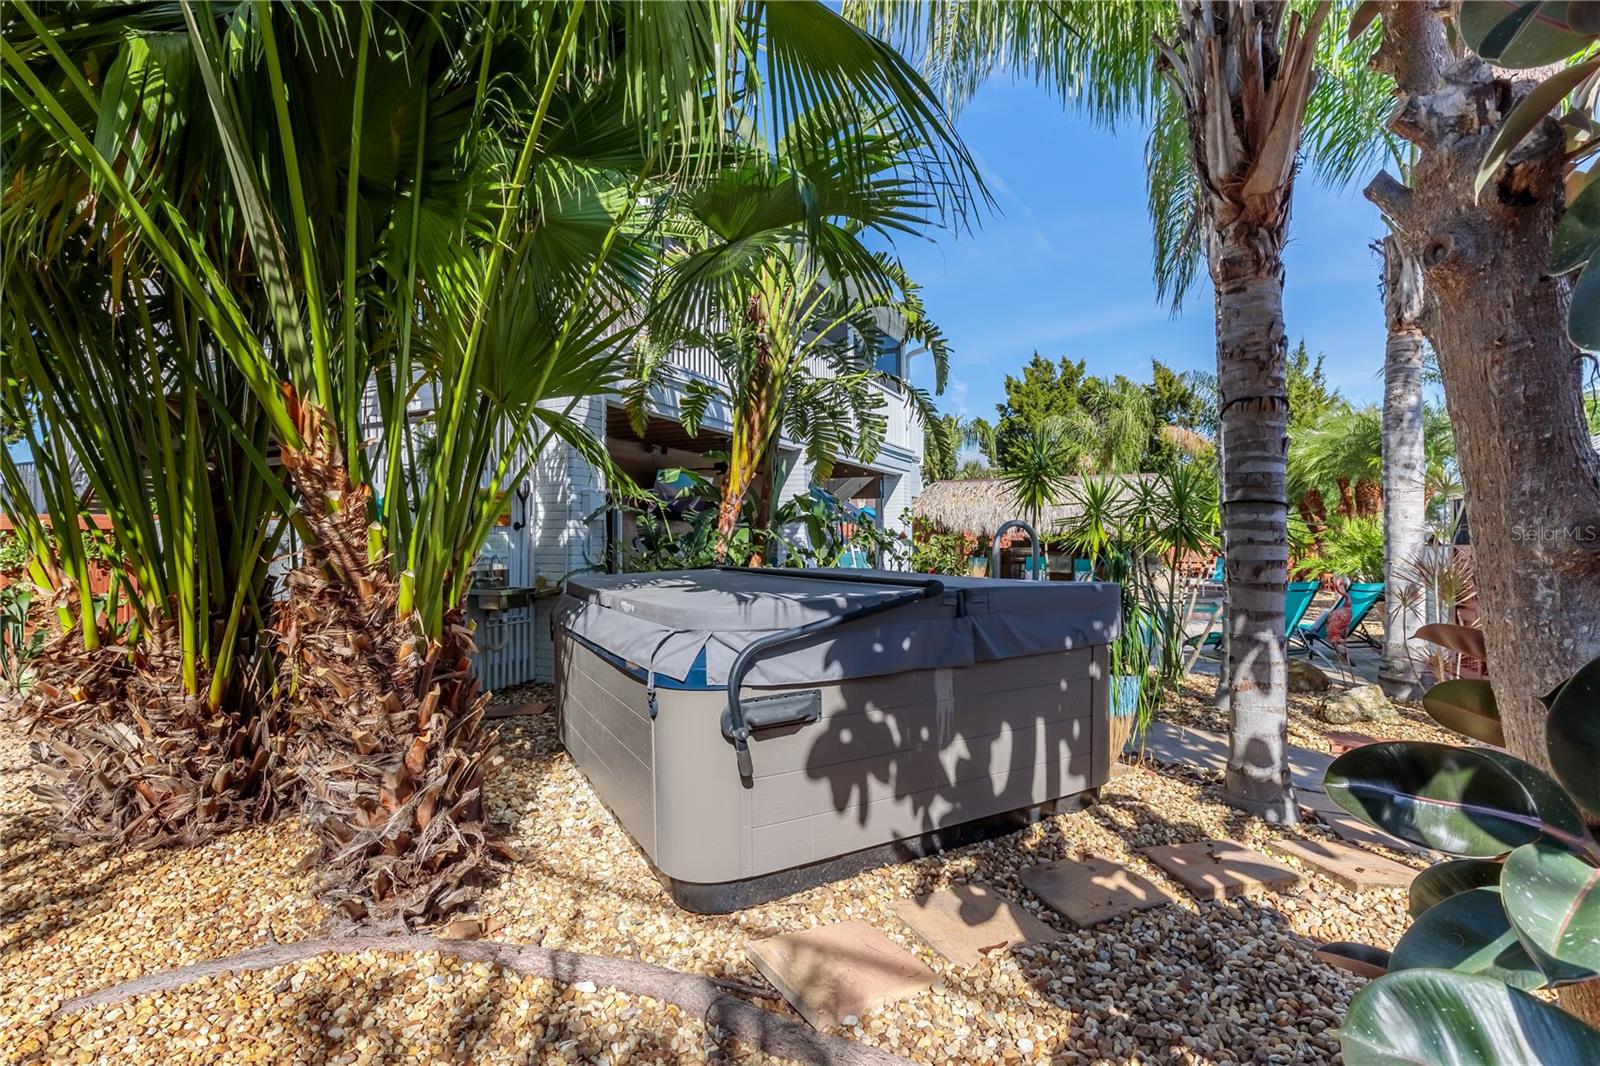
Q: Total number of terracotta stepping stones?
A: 5